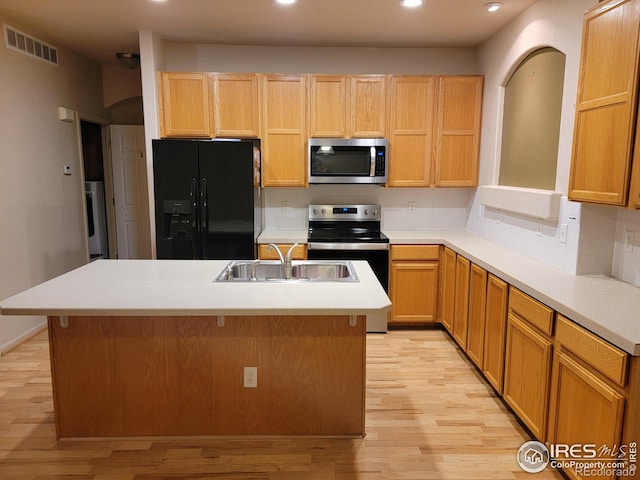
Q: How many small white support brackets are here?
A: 3